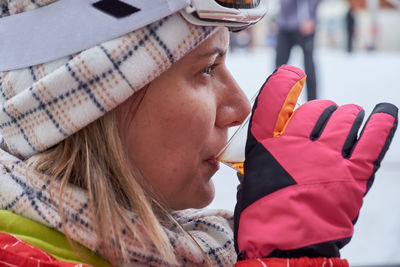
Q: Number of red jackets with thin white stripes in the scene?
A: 1